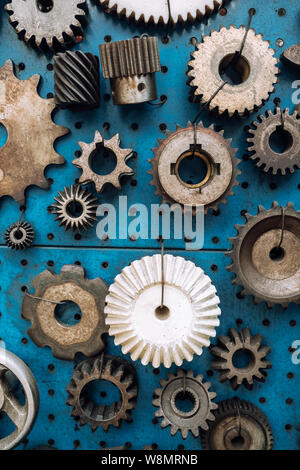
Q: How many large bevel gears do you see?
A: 1